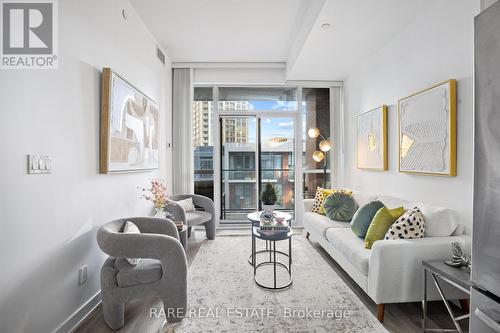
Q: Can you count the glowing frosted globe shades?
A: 3